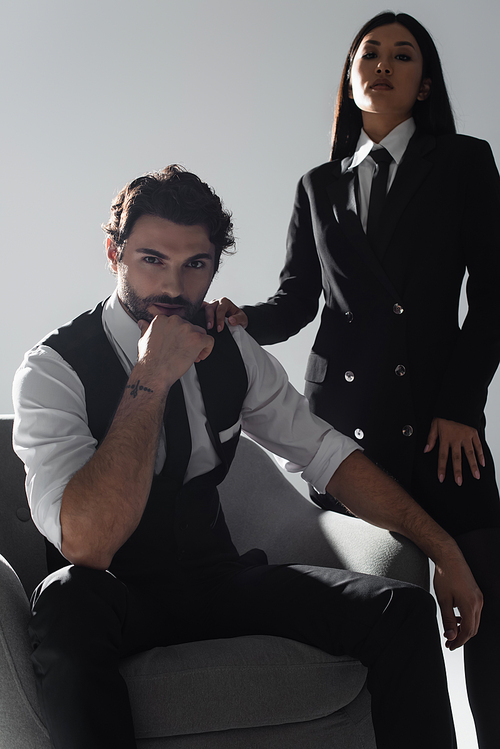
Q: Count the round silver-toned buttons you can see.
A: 6